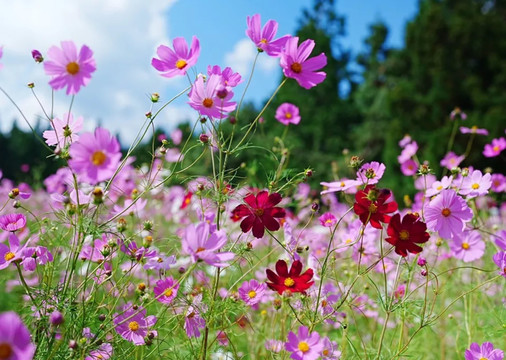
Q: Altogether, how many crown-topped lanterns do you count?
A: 0